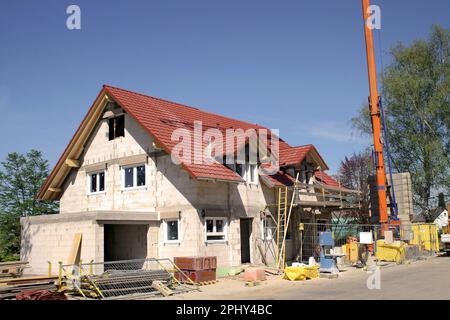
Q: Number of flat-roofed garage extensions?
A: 1